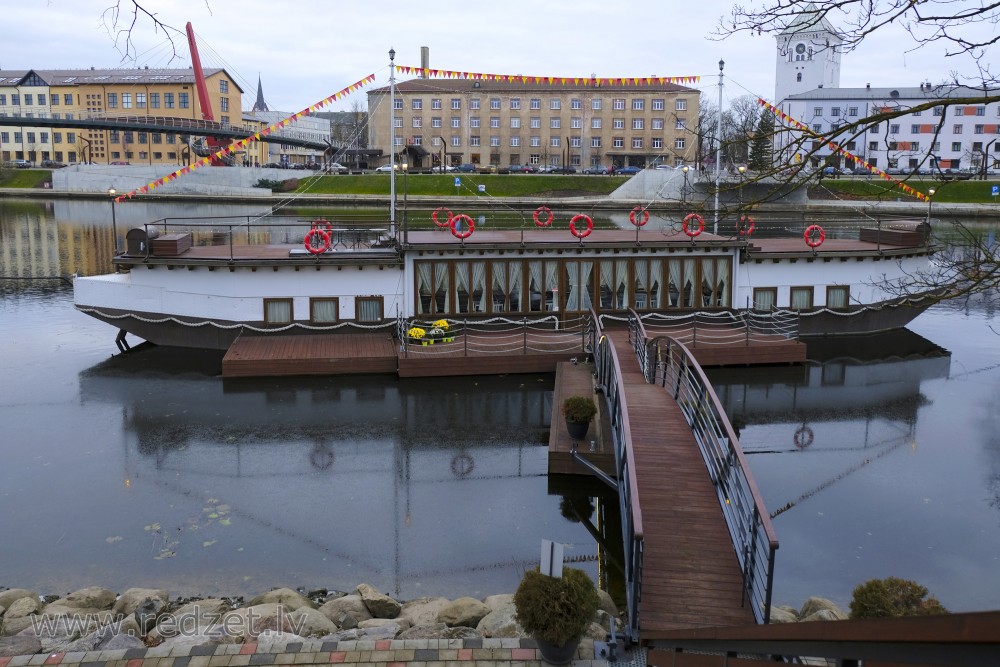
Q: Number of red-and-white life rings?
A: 10